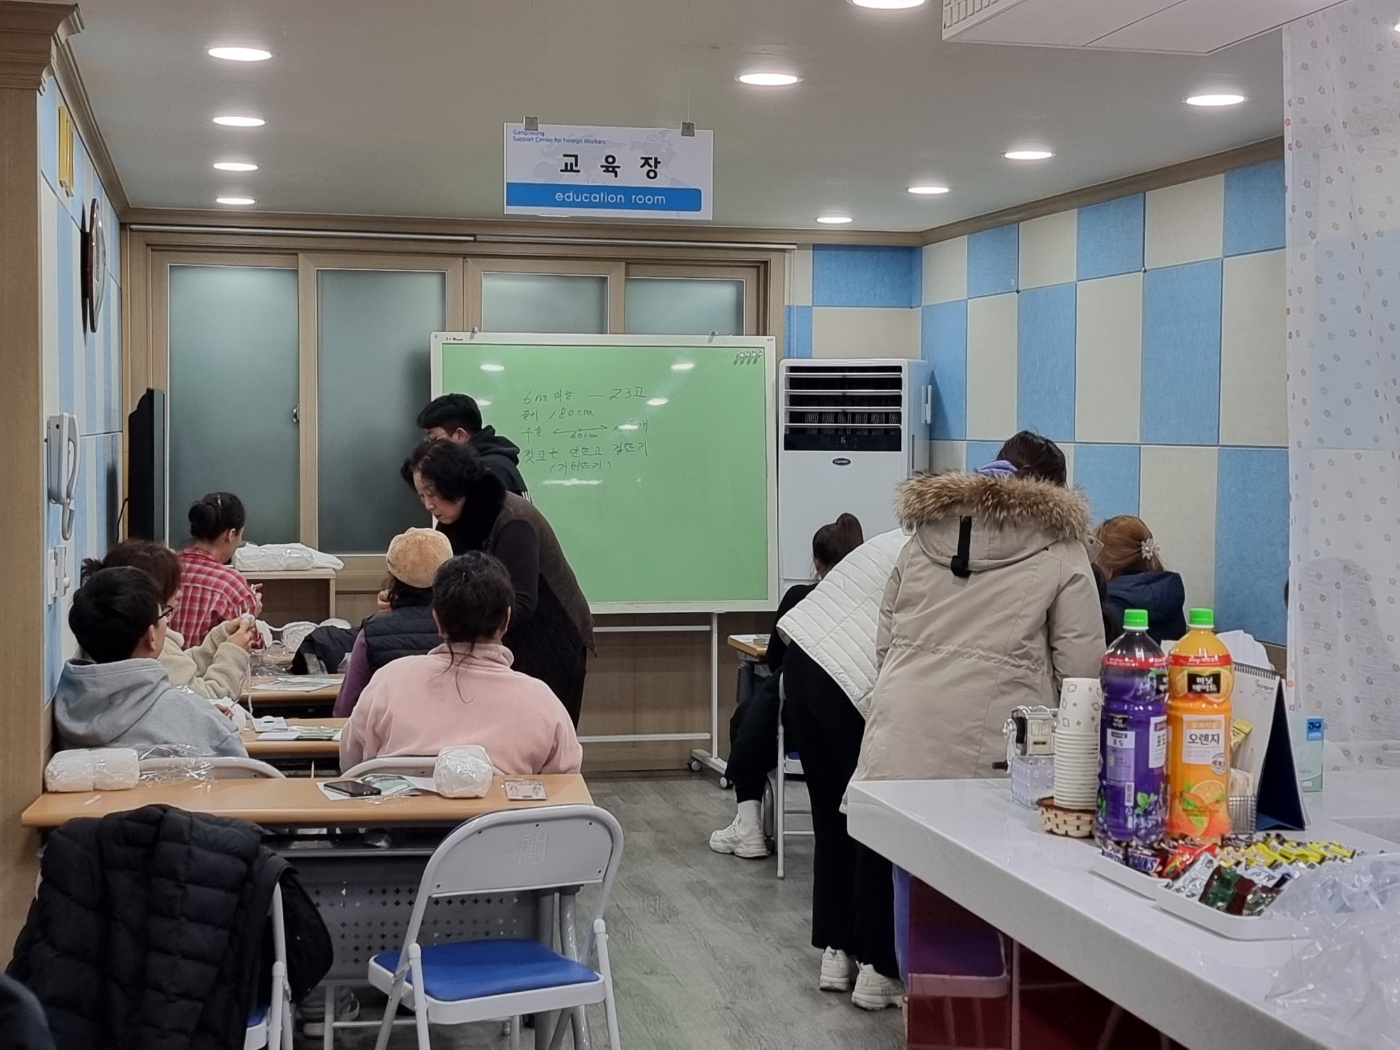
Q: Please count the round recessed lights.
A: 10